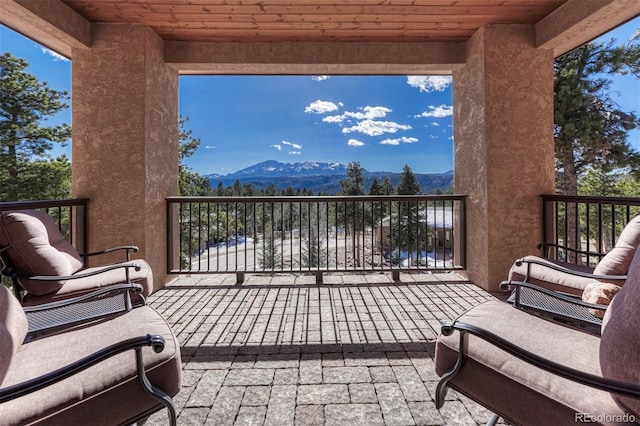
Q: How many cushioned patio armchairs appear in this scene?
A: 4